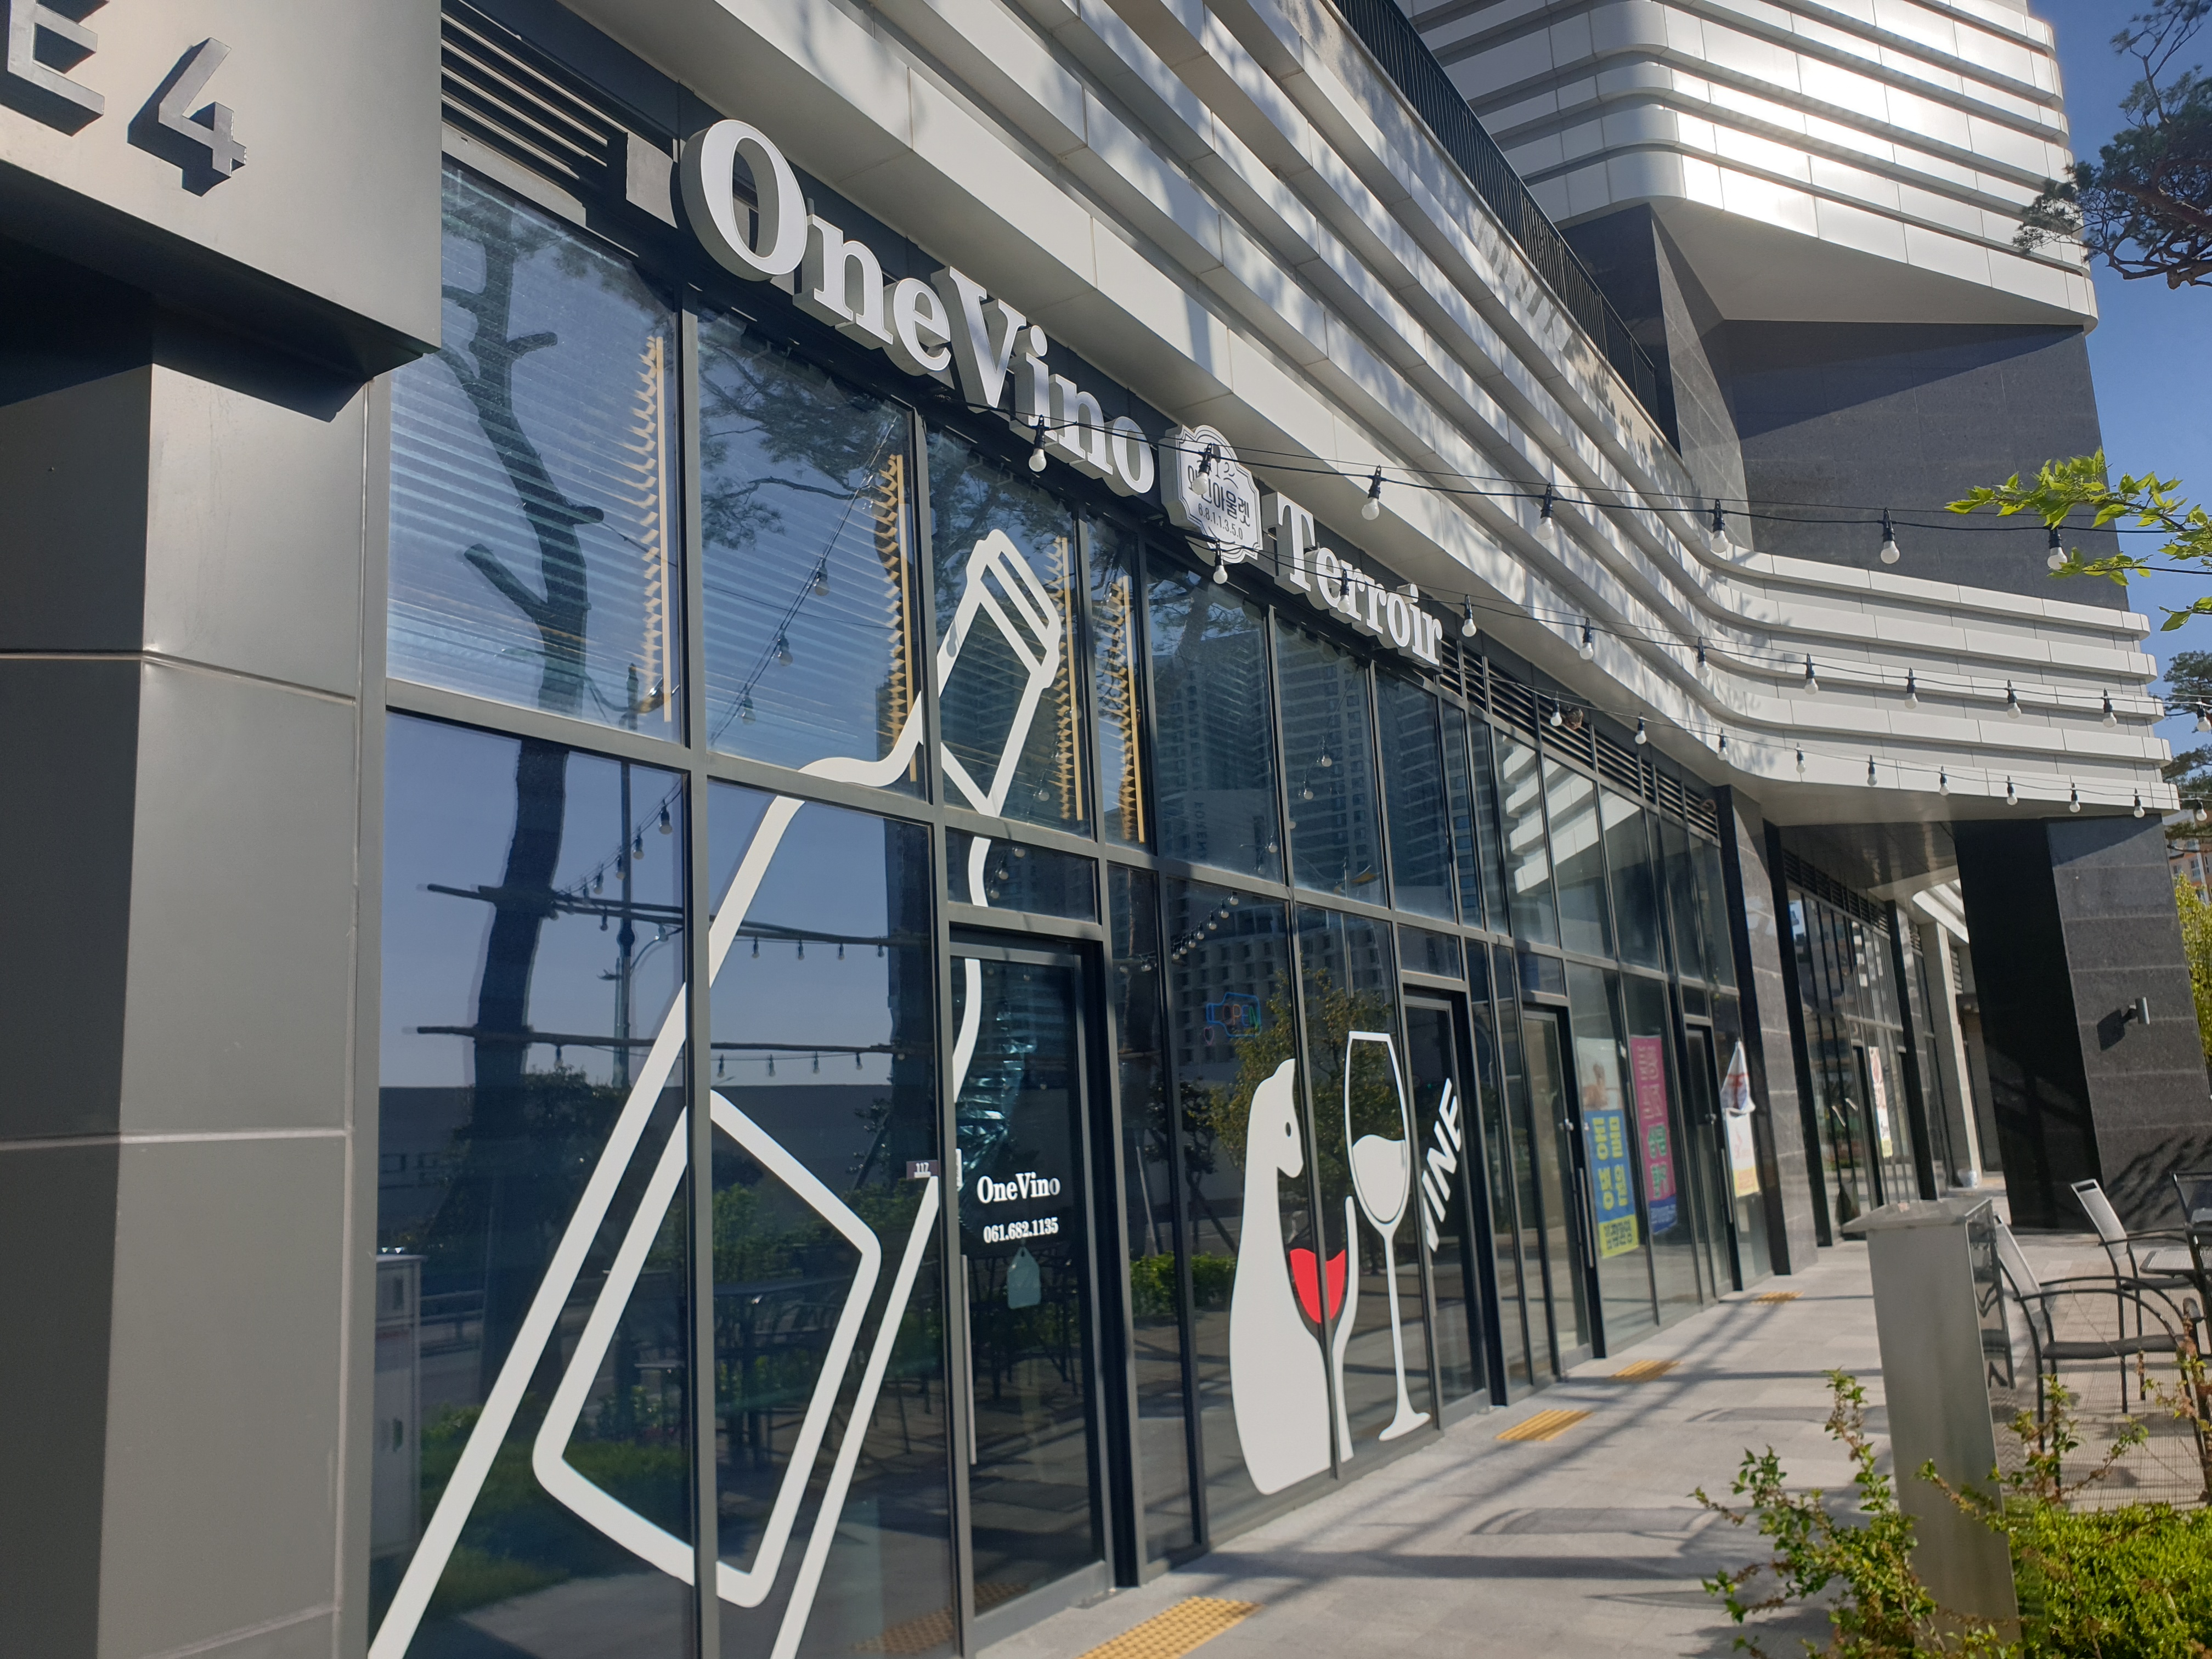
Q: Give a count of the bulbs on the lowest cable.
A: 10